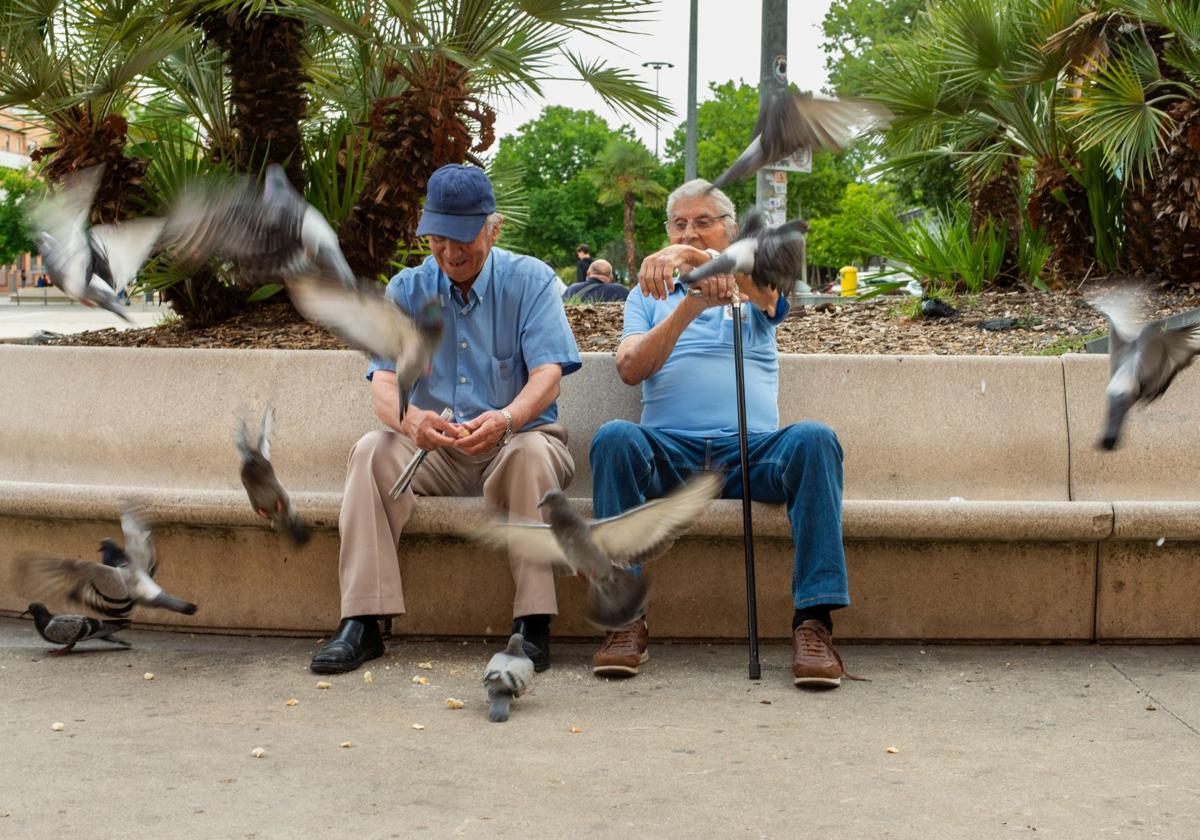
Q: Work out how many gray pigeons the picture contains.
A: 11